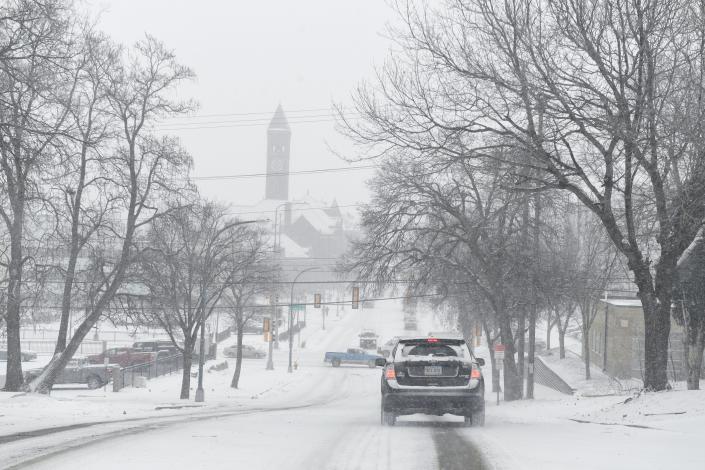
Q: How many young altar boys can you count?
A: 0